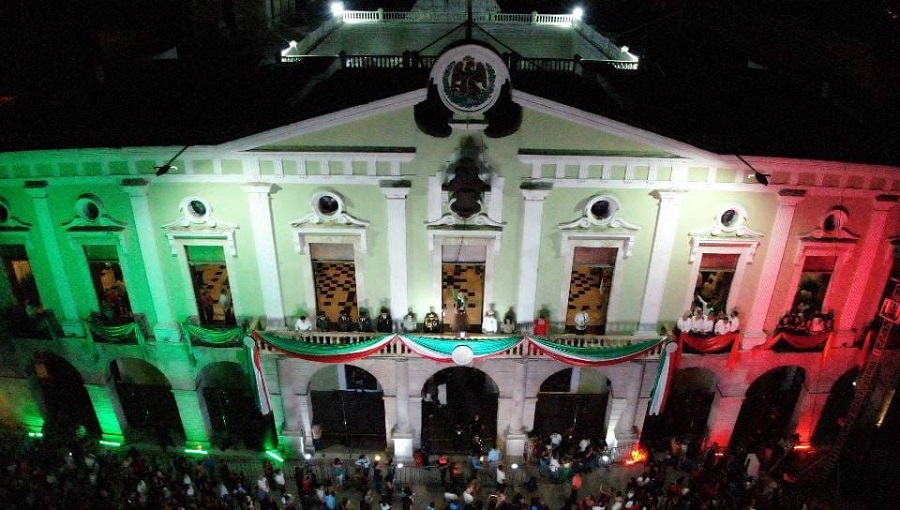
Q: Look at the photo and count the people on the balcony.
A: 12